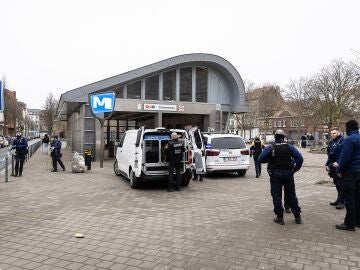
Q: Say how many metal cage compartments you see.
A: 2